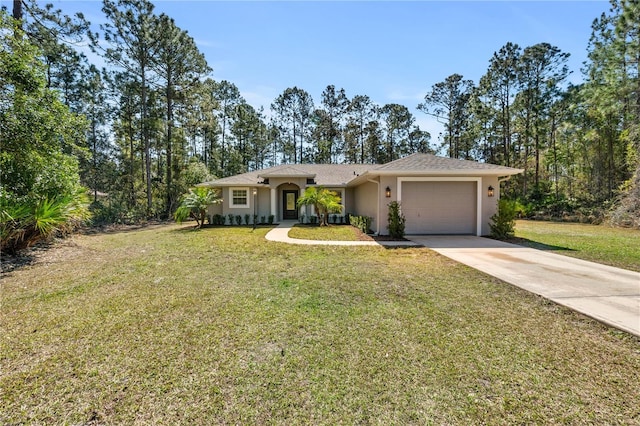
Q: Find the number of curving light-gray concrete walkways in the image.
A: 1